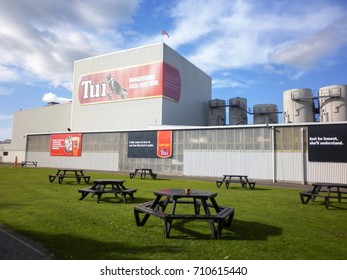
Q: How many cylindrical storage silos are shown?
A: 5